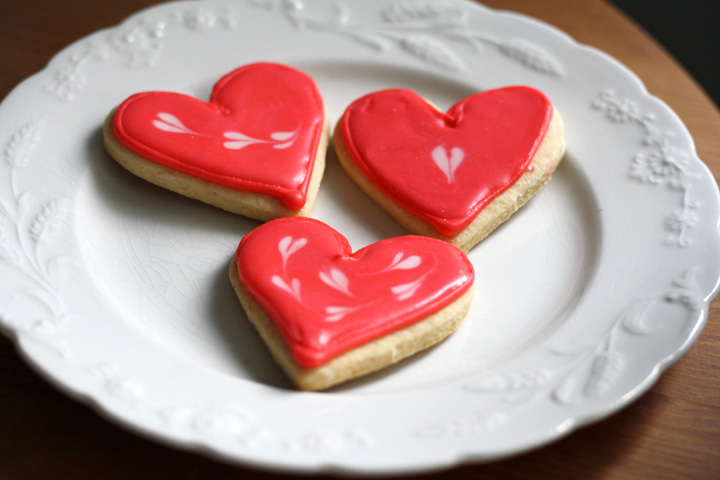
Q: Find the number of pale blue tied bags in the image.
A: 0